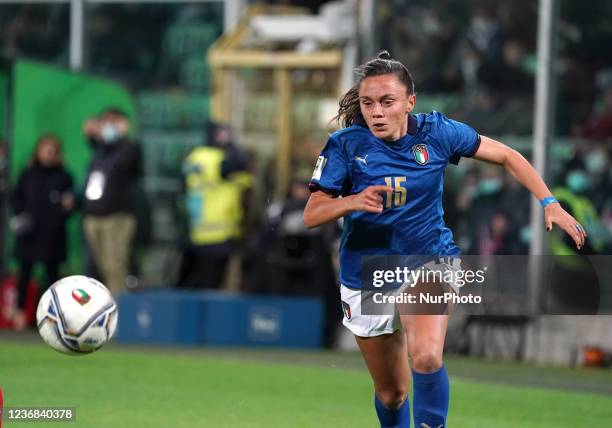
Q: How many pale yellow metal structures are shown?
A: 1